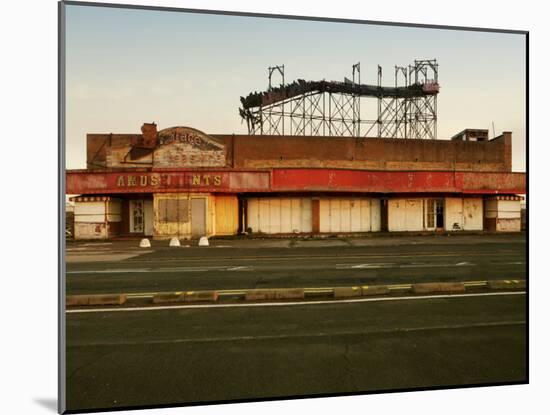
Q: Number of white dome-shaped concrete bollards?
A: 3